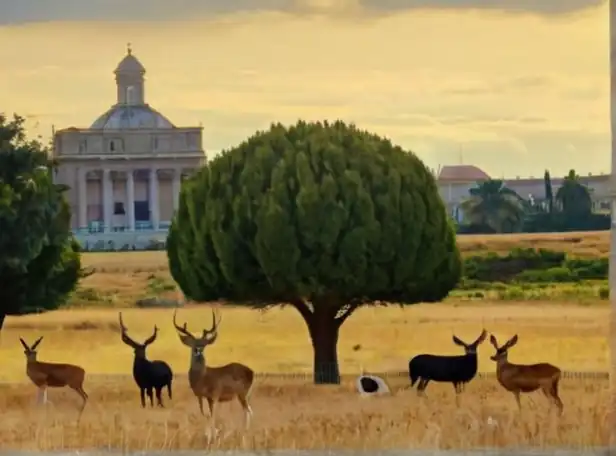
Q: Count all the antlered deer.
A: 2